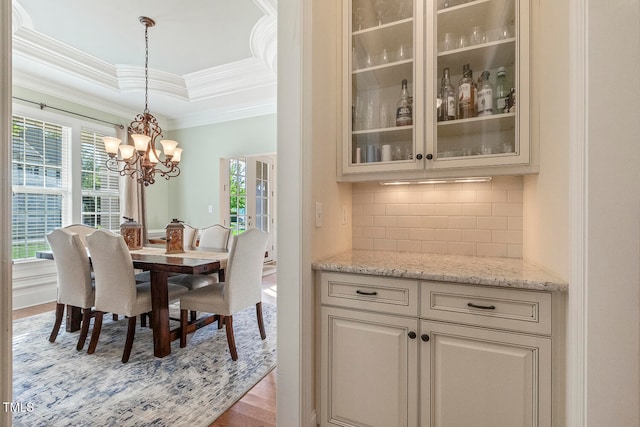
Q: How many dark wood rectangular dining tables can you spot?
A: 1